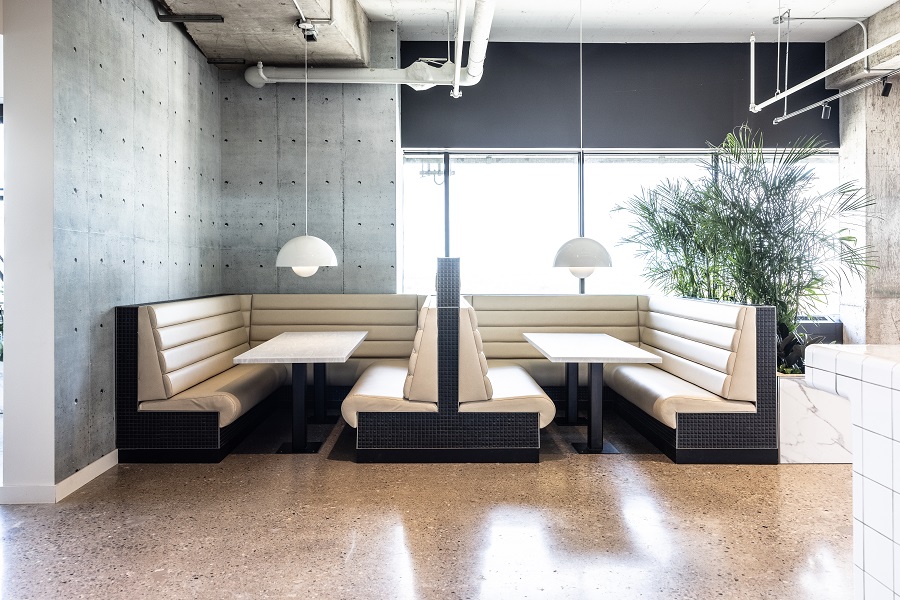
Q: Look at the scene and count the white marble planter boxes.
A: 1